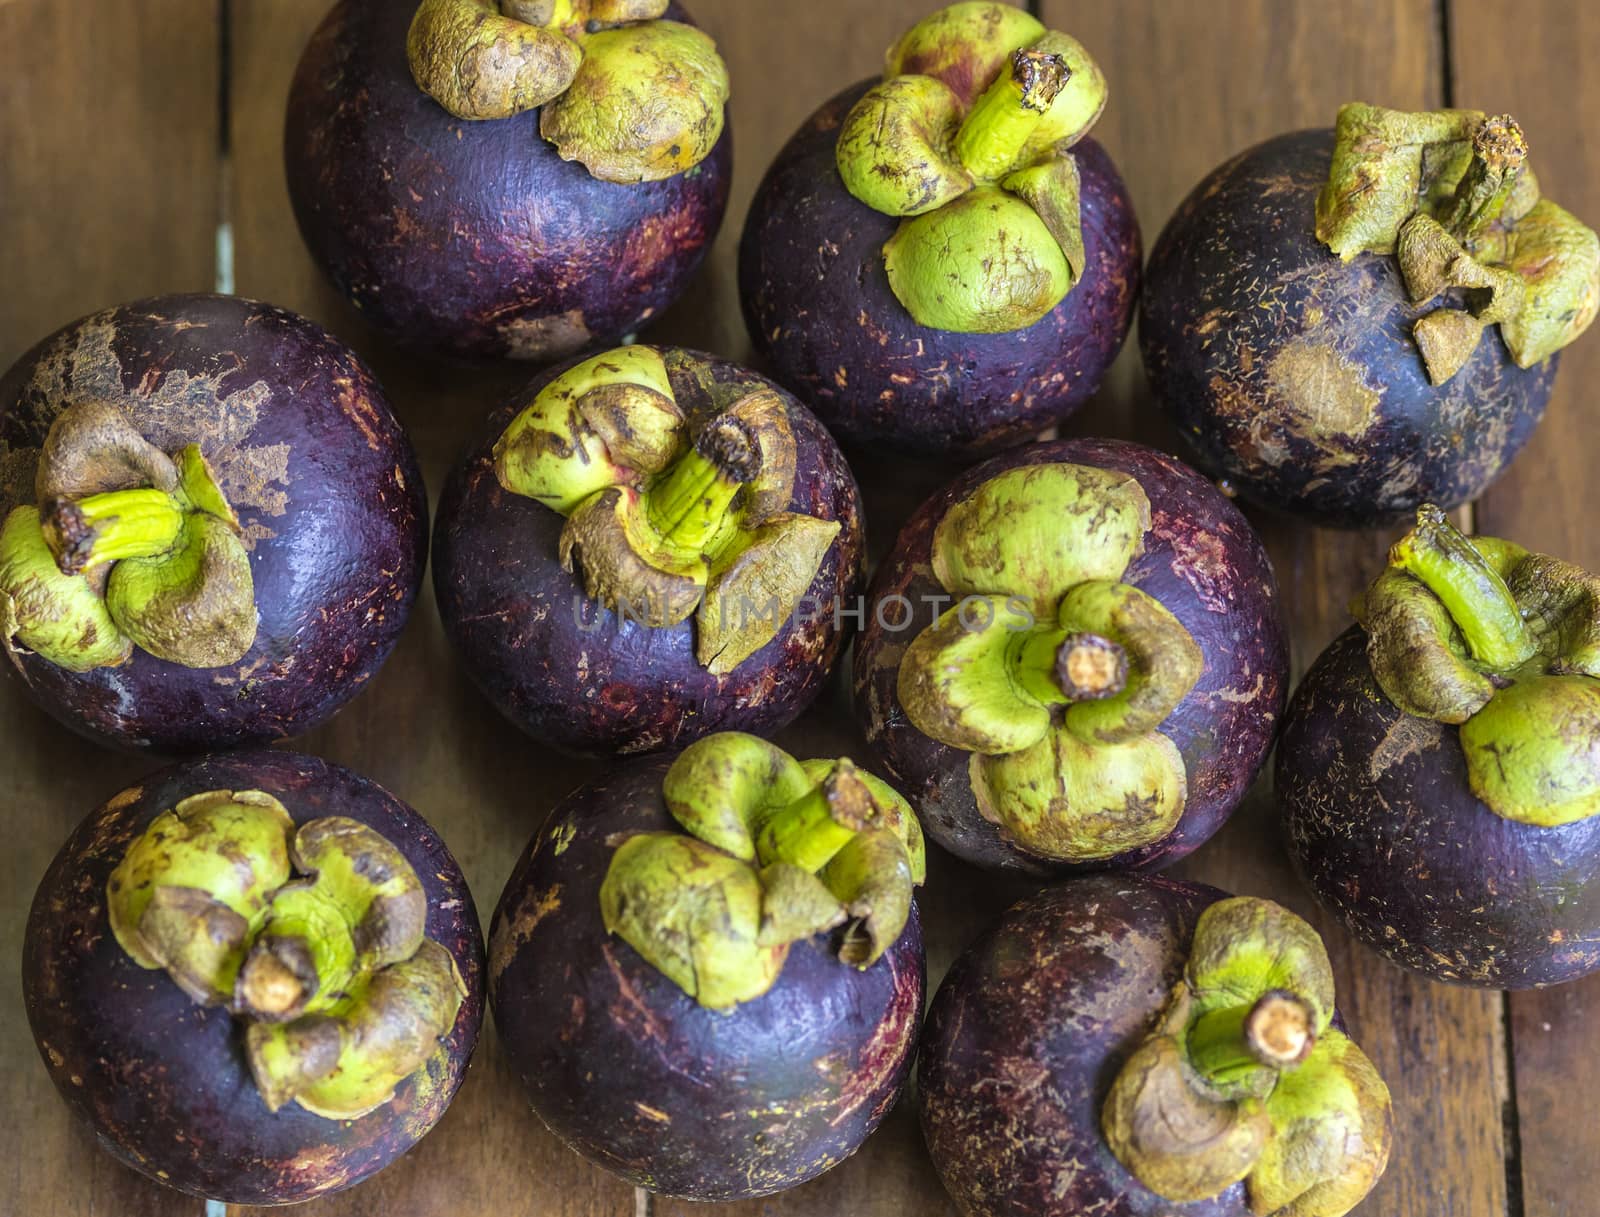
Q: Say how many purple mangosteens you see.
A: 10